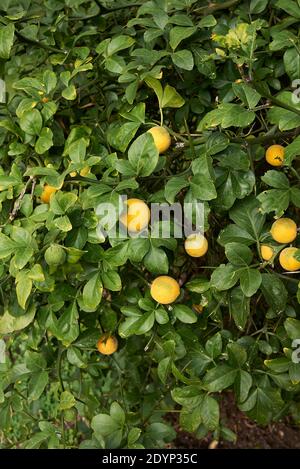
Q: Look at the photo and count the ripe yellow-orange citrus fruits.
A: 10